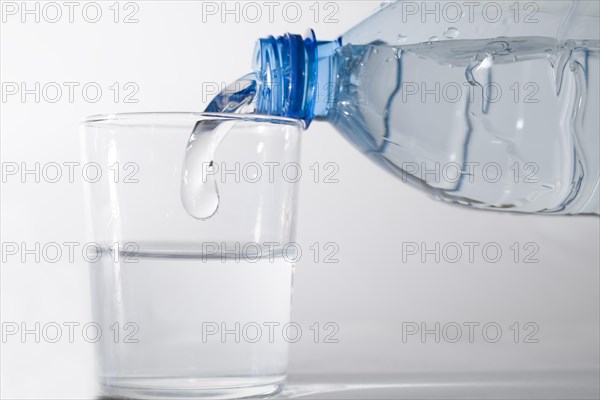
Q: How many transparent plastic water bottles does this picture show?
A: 1